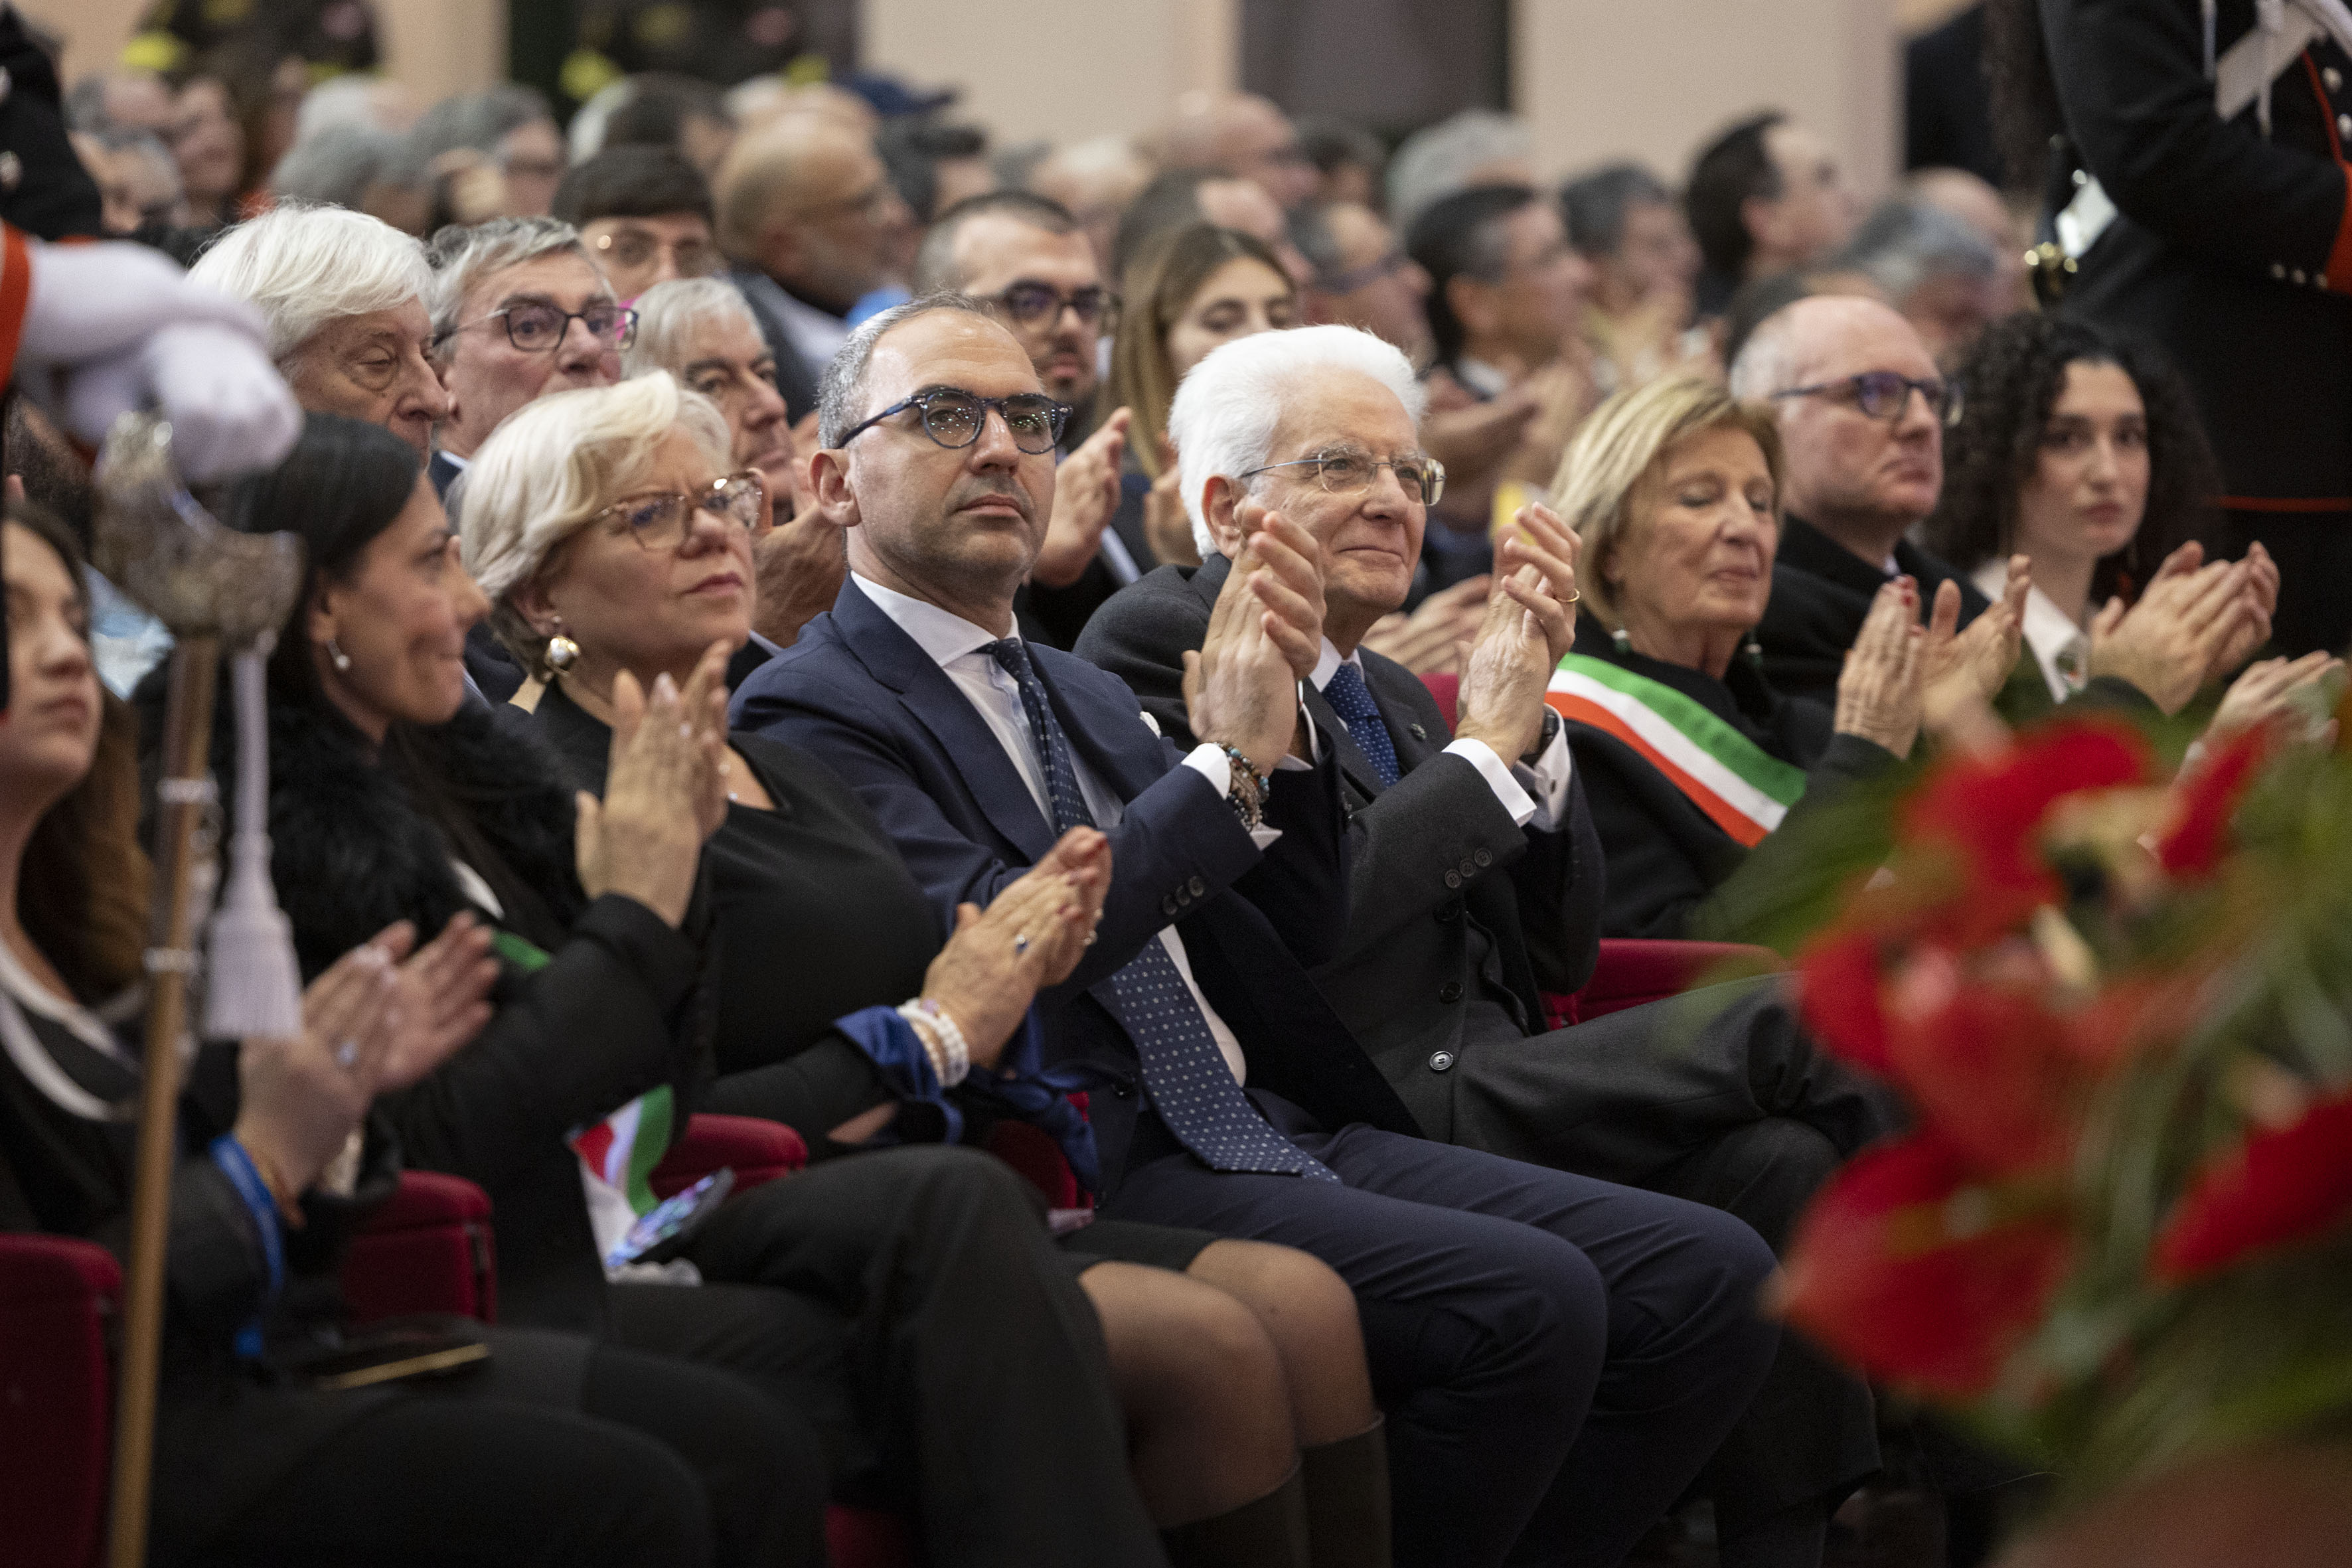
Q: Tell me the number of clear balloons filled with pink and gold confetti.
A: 0